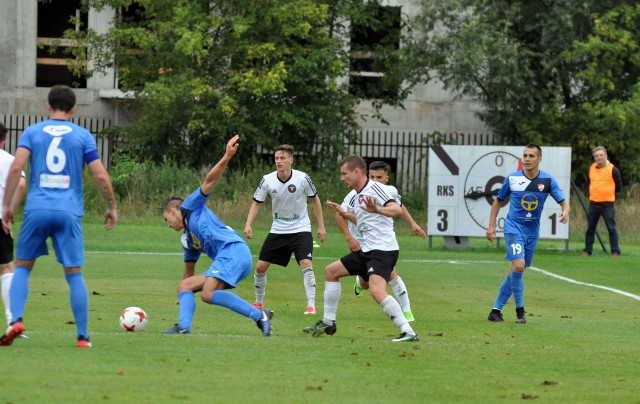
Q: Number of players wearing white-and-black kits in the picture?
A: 4